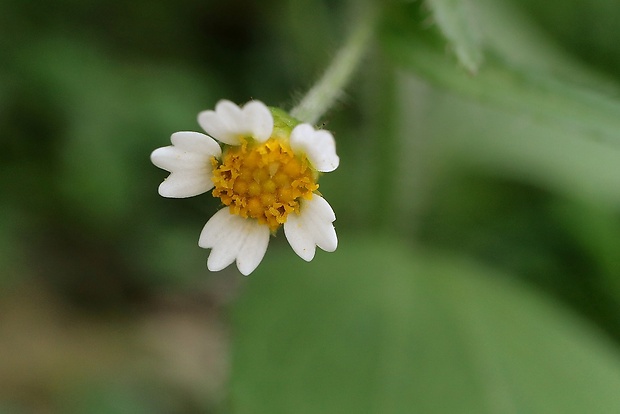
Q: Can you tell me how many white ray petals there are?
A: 5